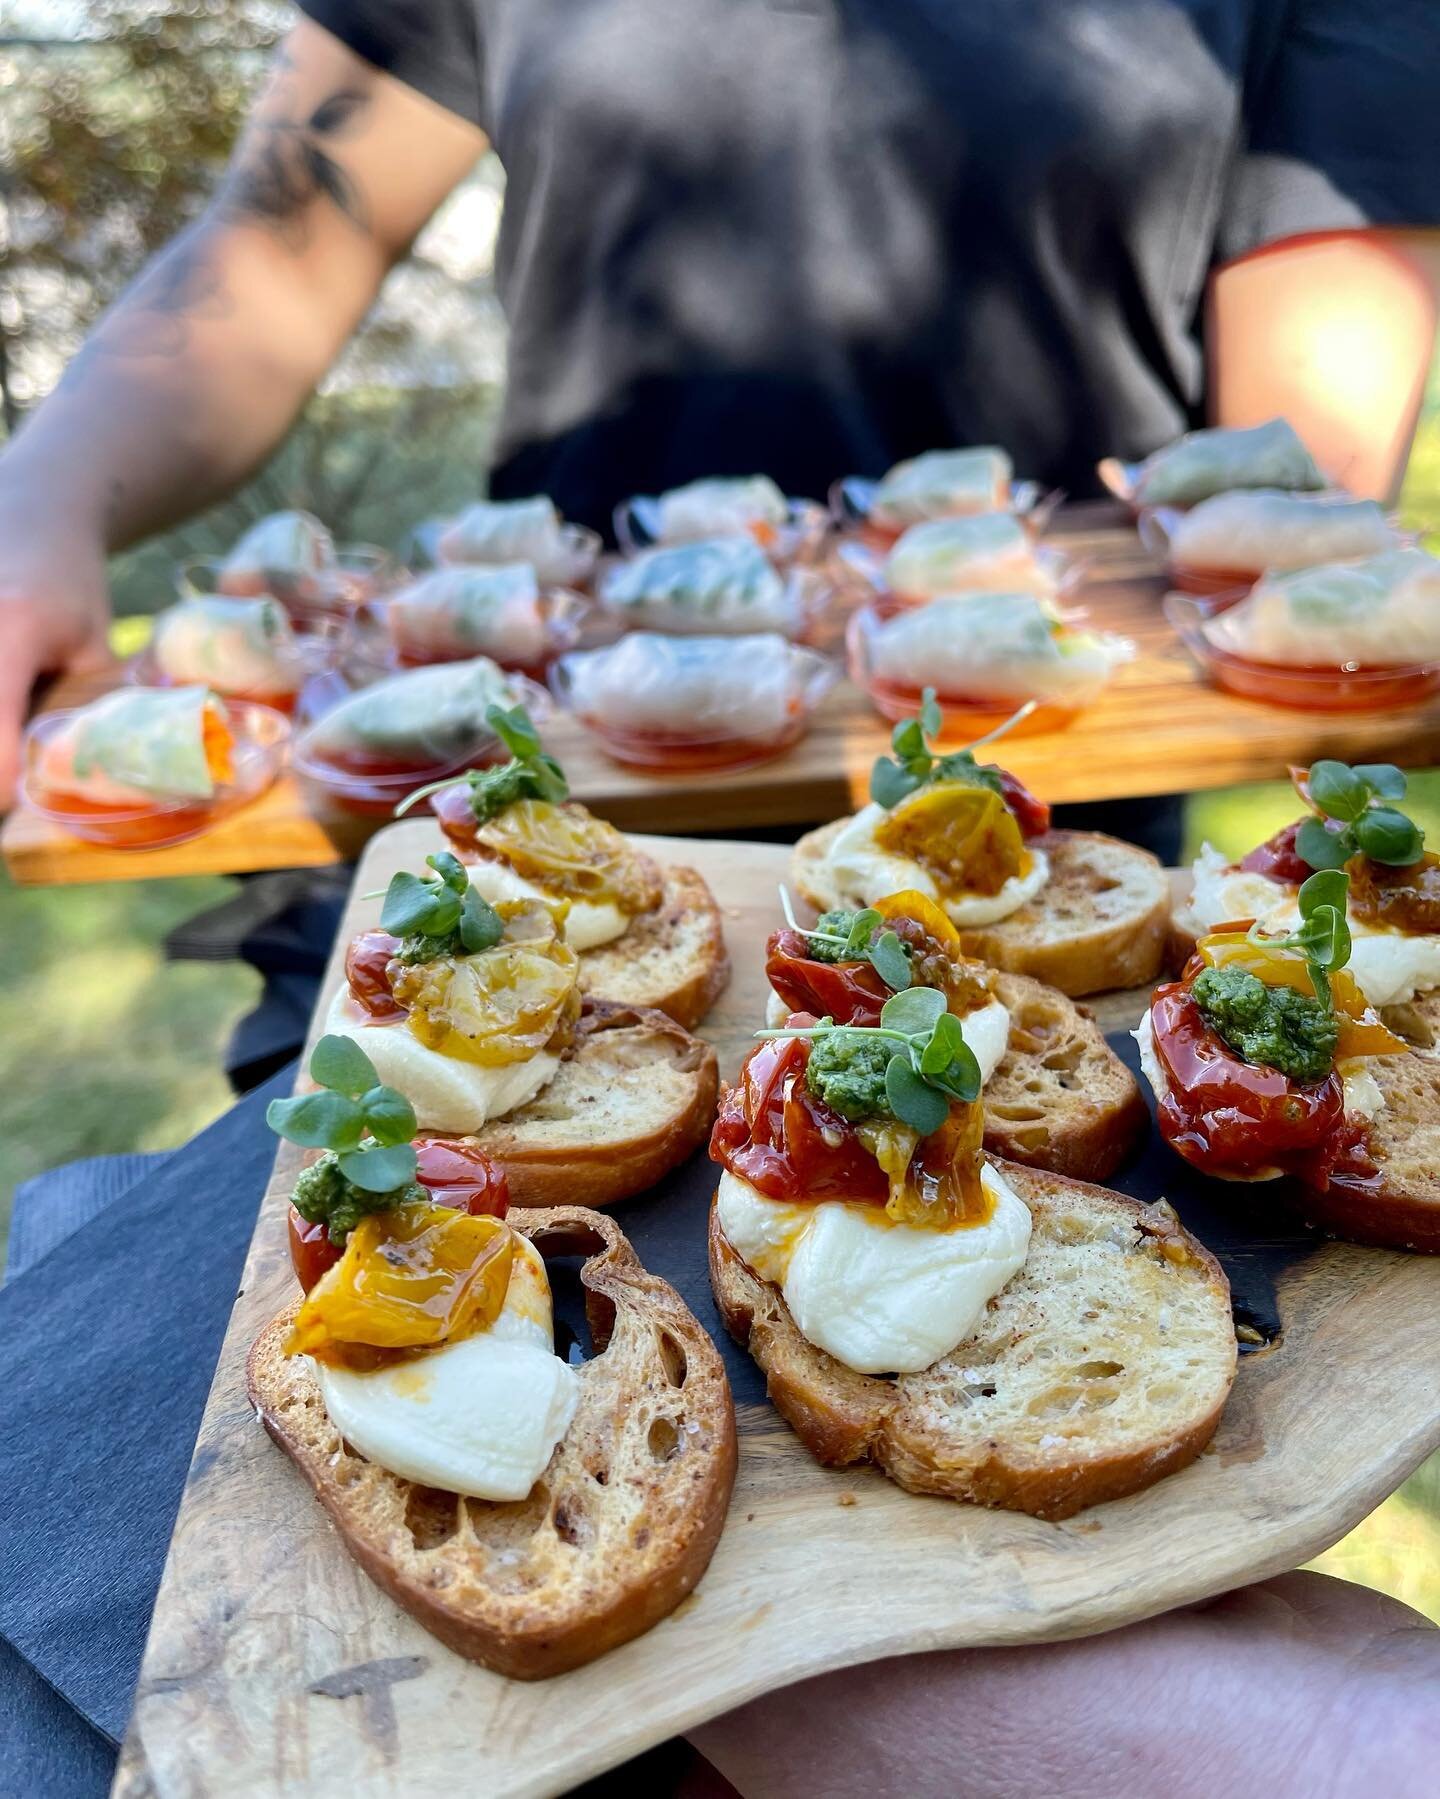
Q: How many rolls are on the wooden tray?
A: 15